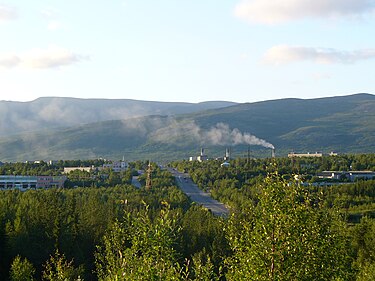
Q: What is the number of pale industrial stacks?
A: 3